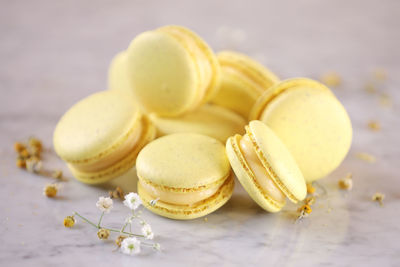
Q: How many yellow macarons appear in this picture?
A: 8